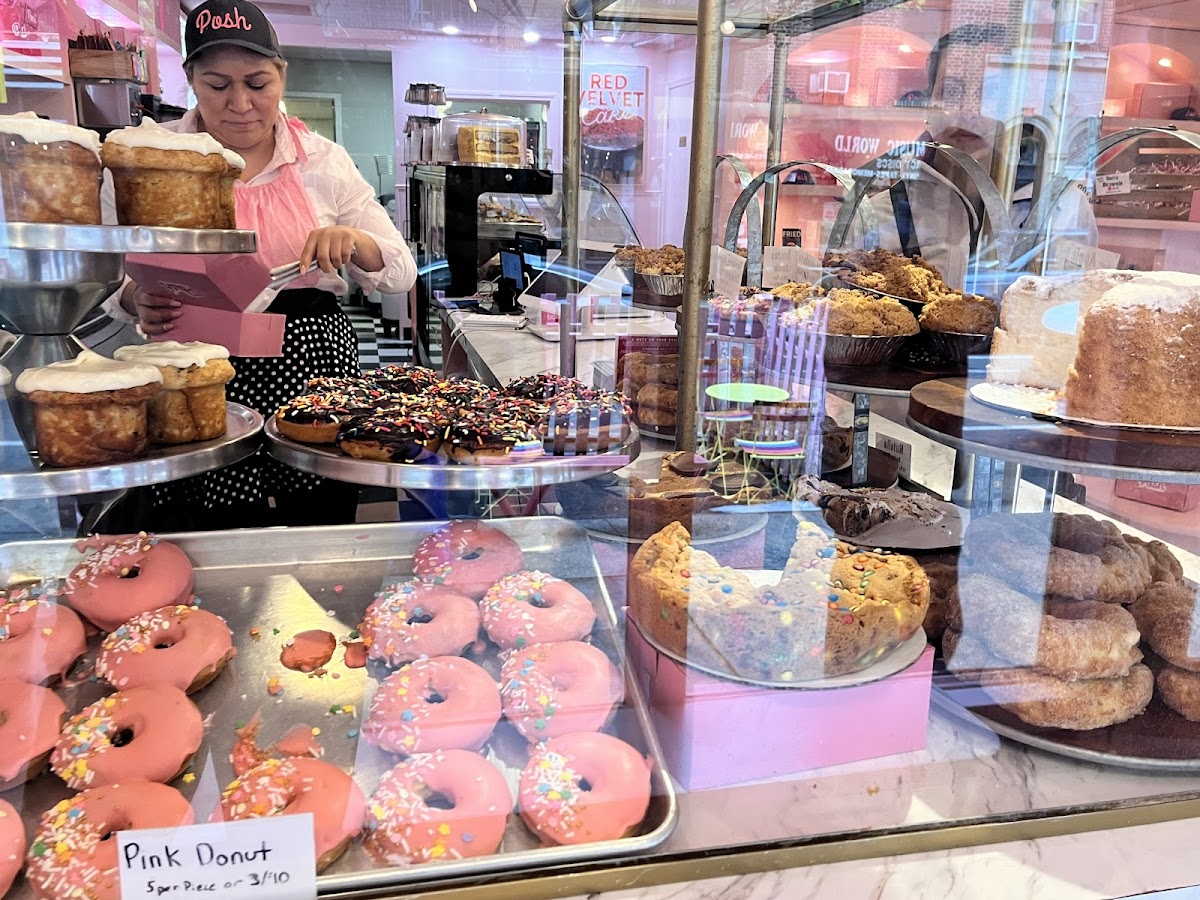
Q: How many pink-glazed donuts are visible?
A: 15